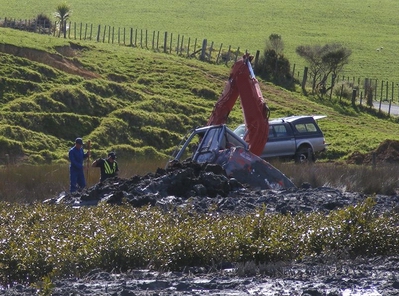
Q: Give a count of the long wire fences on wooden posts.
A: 1